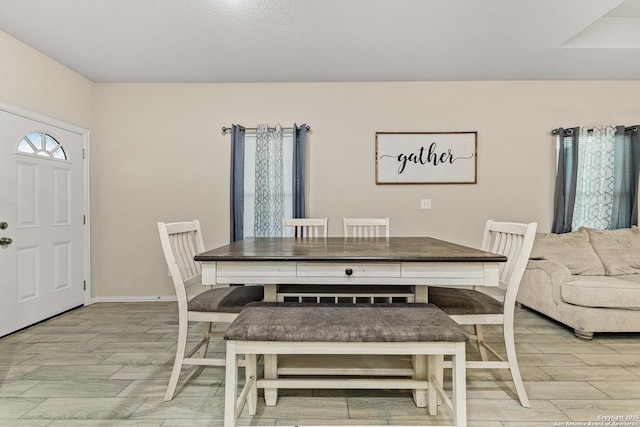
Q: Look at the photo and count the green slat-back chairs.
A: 0